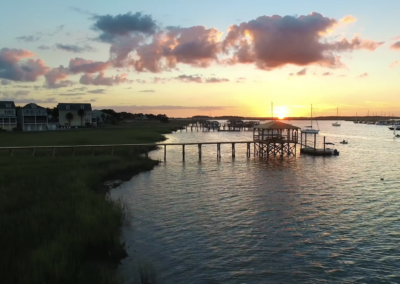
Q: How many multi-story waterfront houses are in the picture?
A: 3